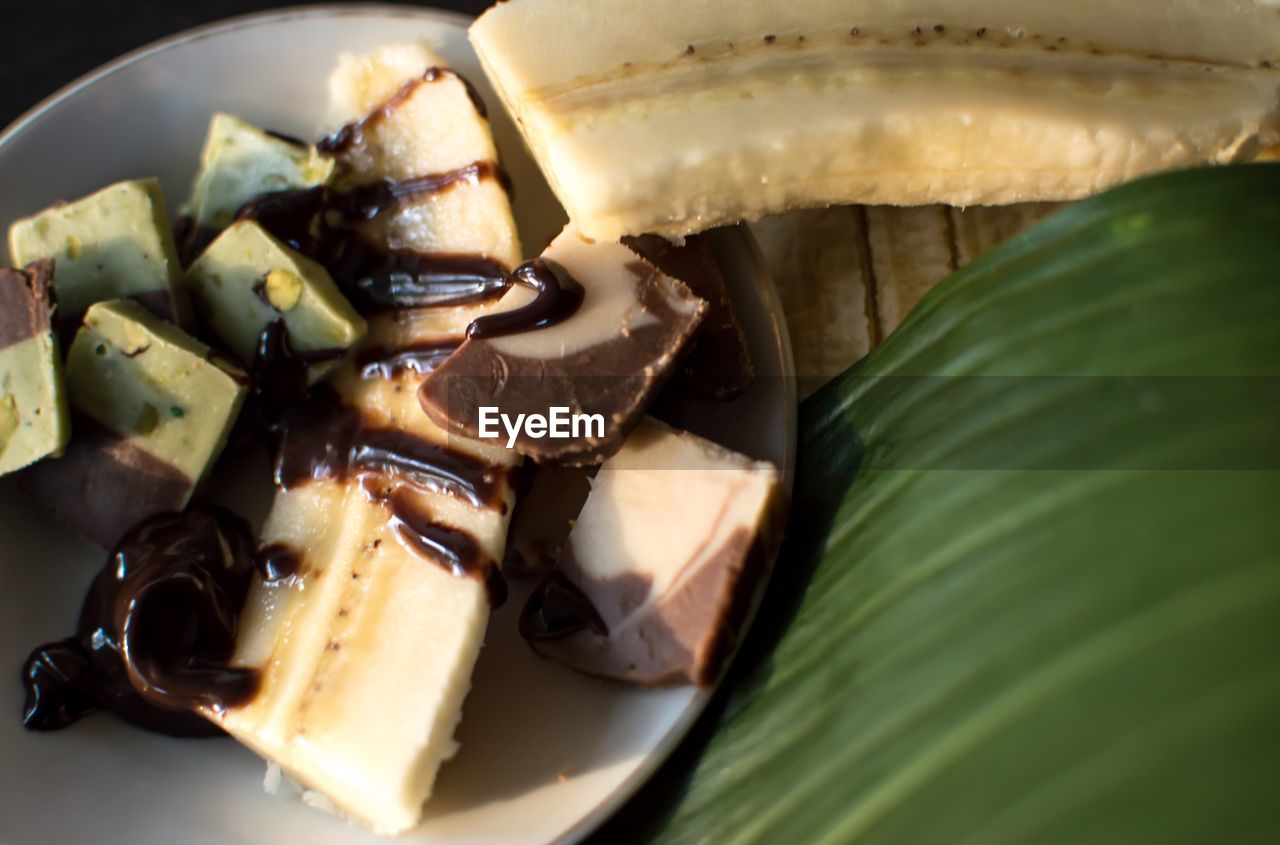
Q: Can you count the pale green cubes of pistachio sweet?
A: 5